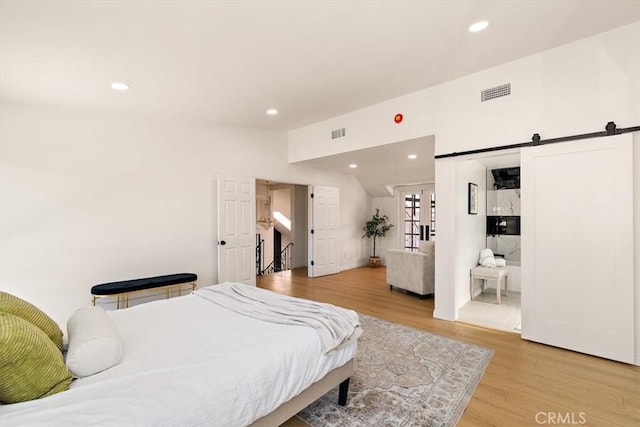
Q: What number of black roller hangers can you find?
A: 2